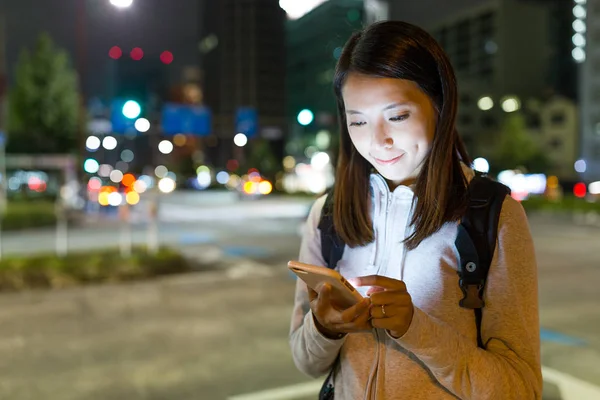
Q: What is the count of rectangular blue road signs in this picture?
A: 3